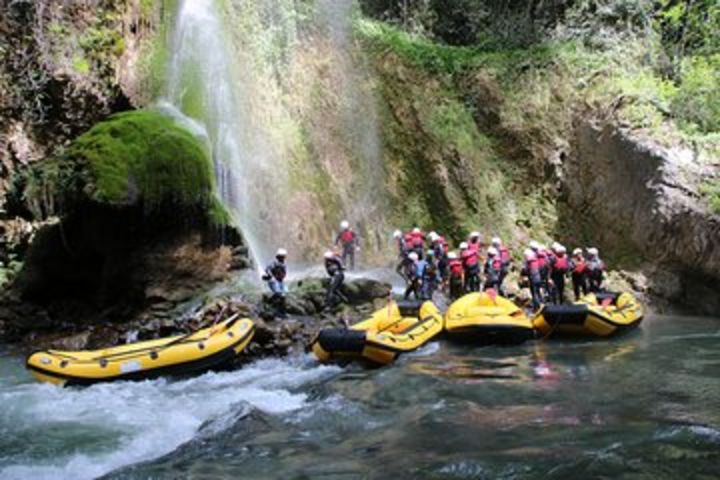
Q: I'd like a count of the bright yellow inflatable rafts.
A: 4